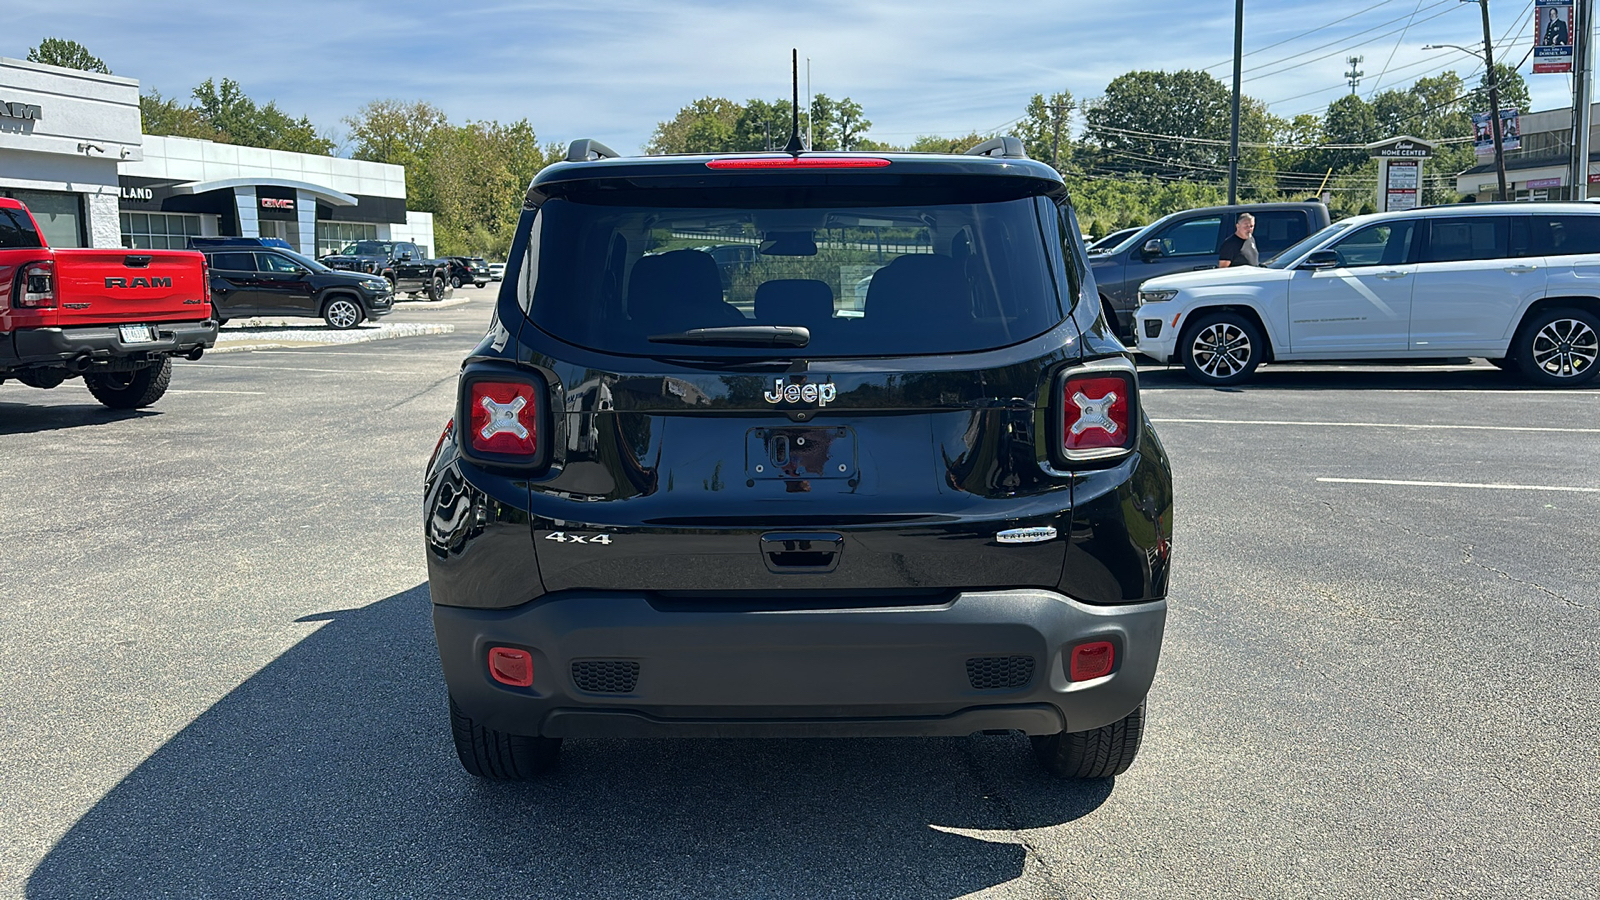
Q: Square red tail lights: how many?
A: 2